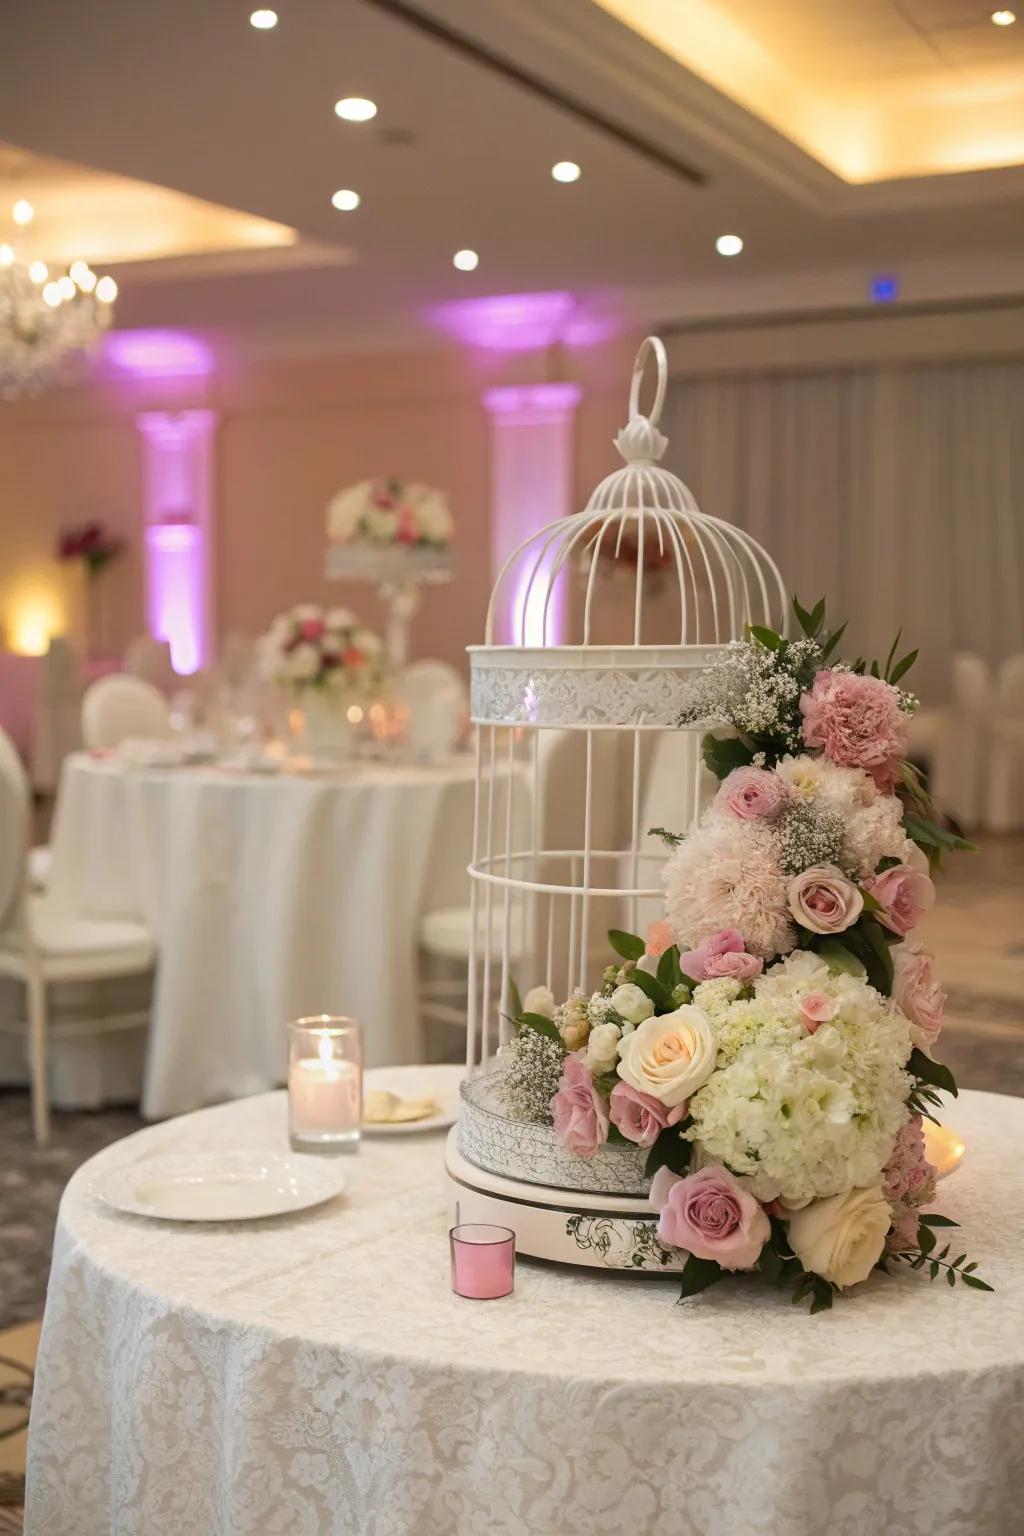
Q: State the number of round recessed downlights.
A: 7